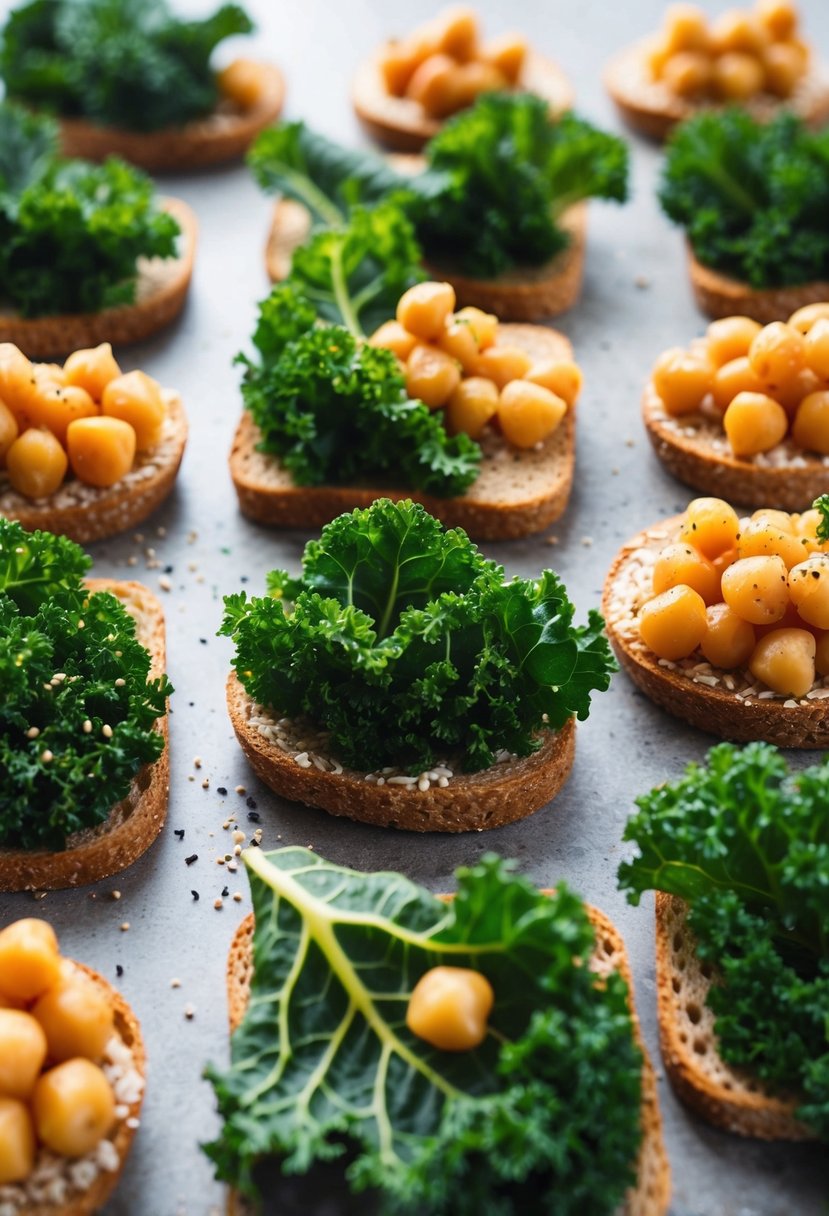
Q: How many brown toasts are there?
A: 15